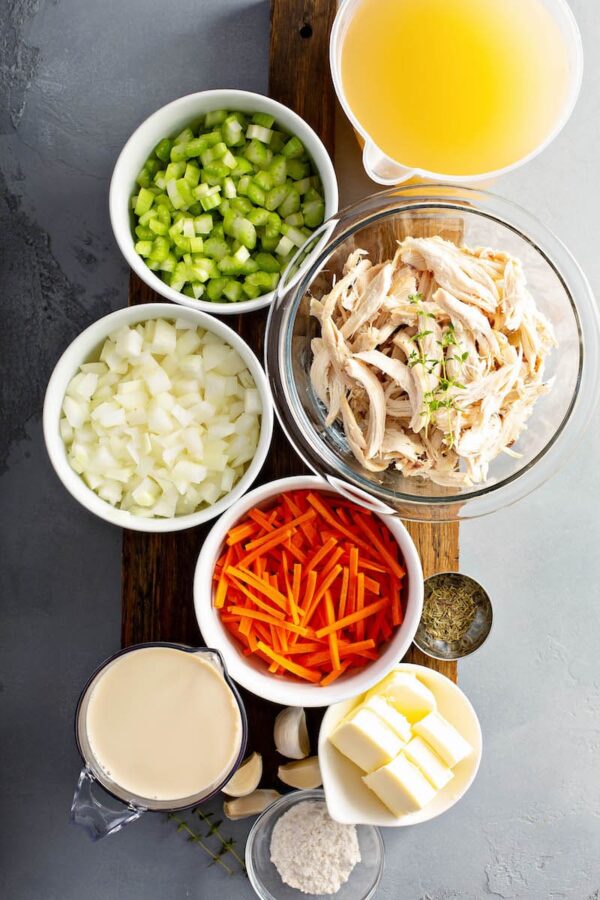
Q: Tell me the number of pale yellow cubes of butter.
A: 6